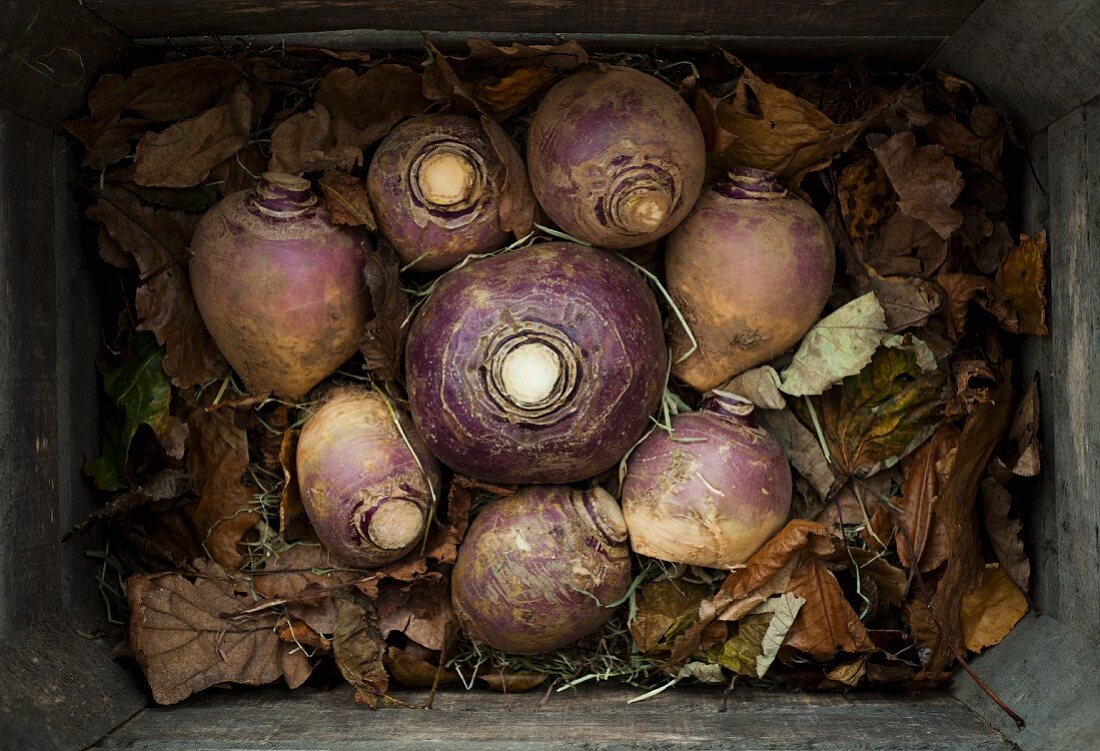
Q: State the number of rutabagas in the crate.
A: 8